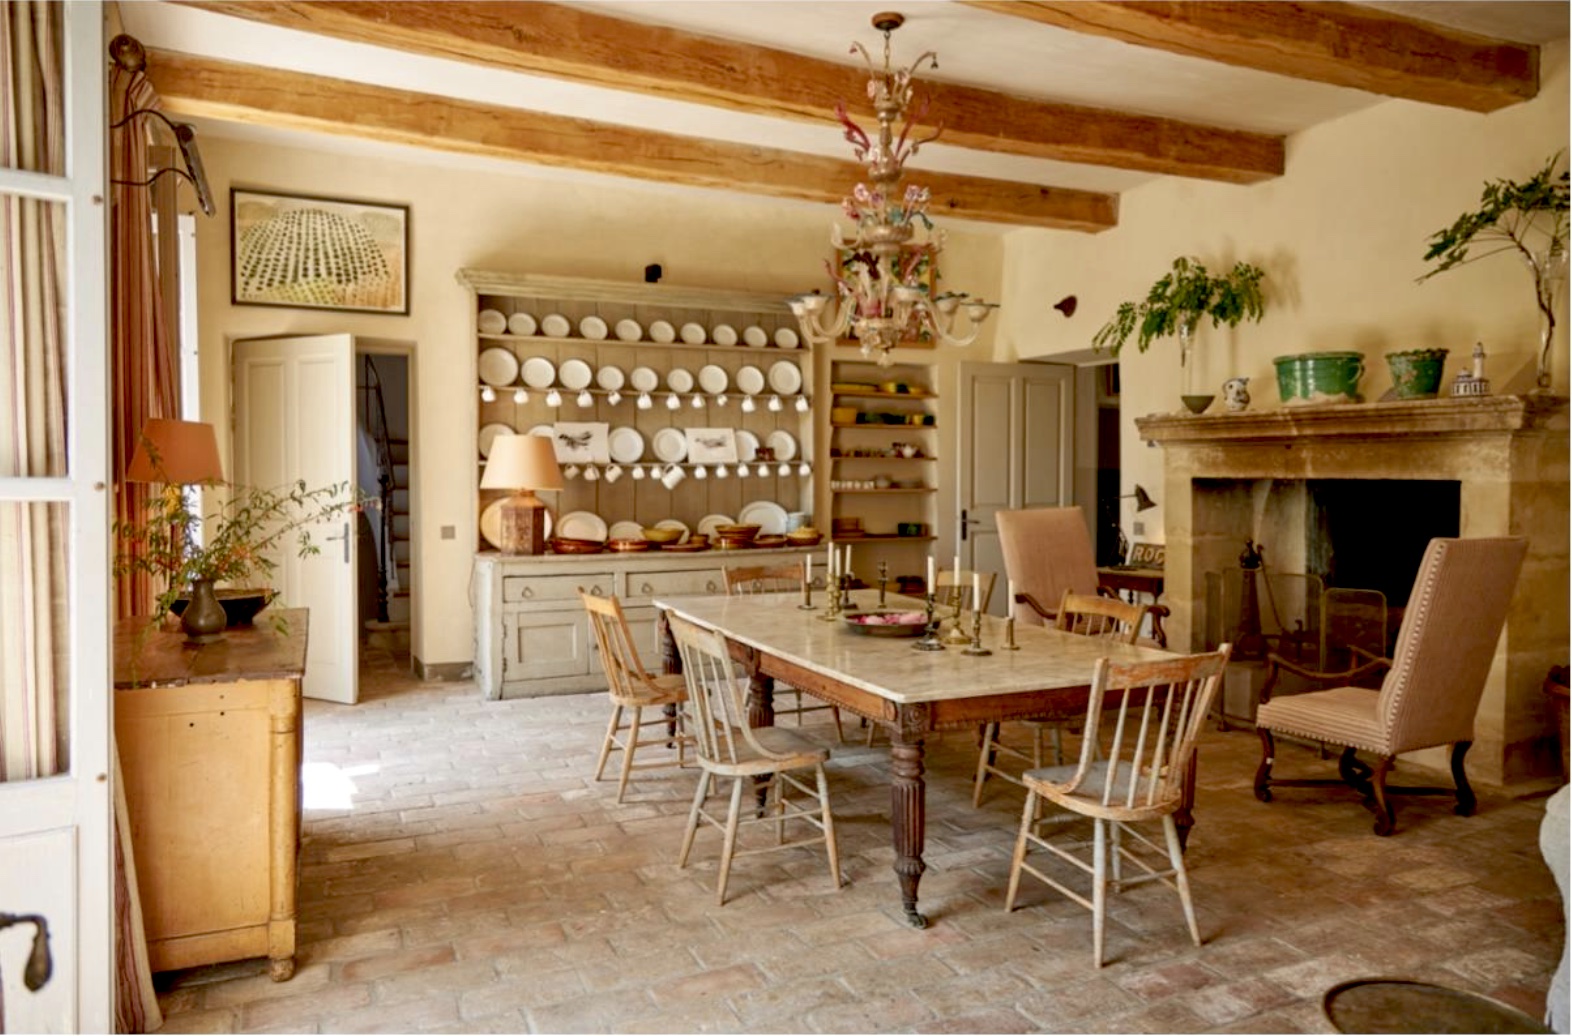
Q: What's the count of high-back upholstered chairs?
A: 2